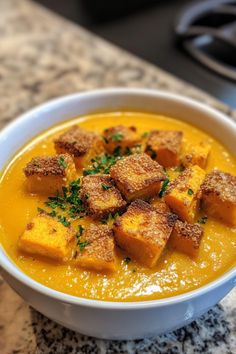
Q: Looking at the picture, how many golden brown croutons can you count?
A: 13